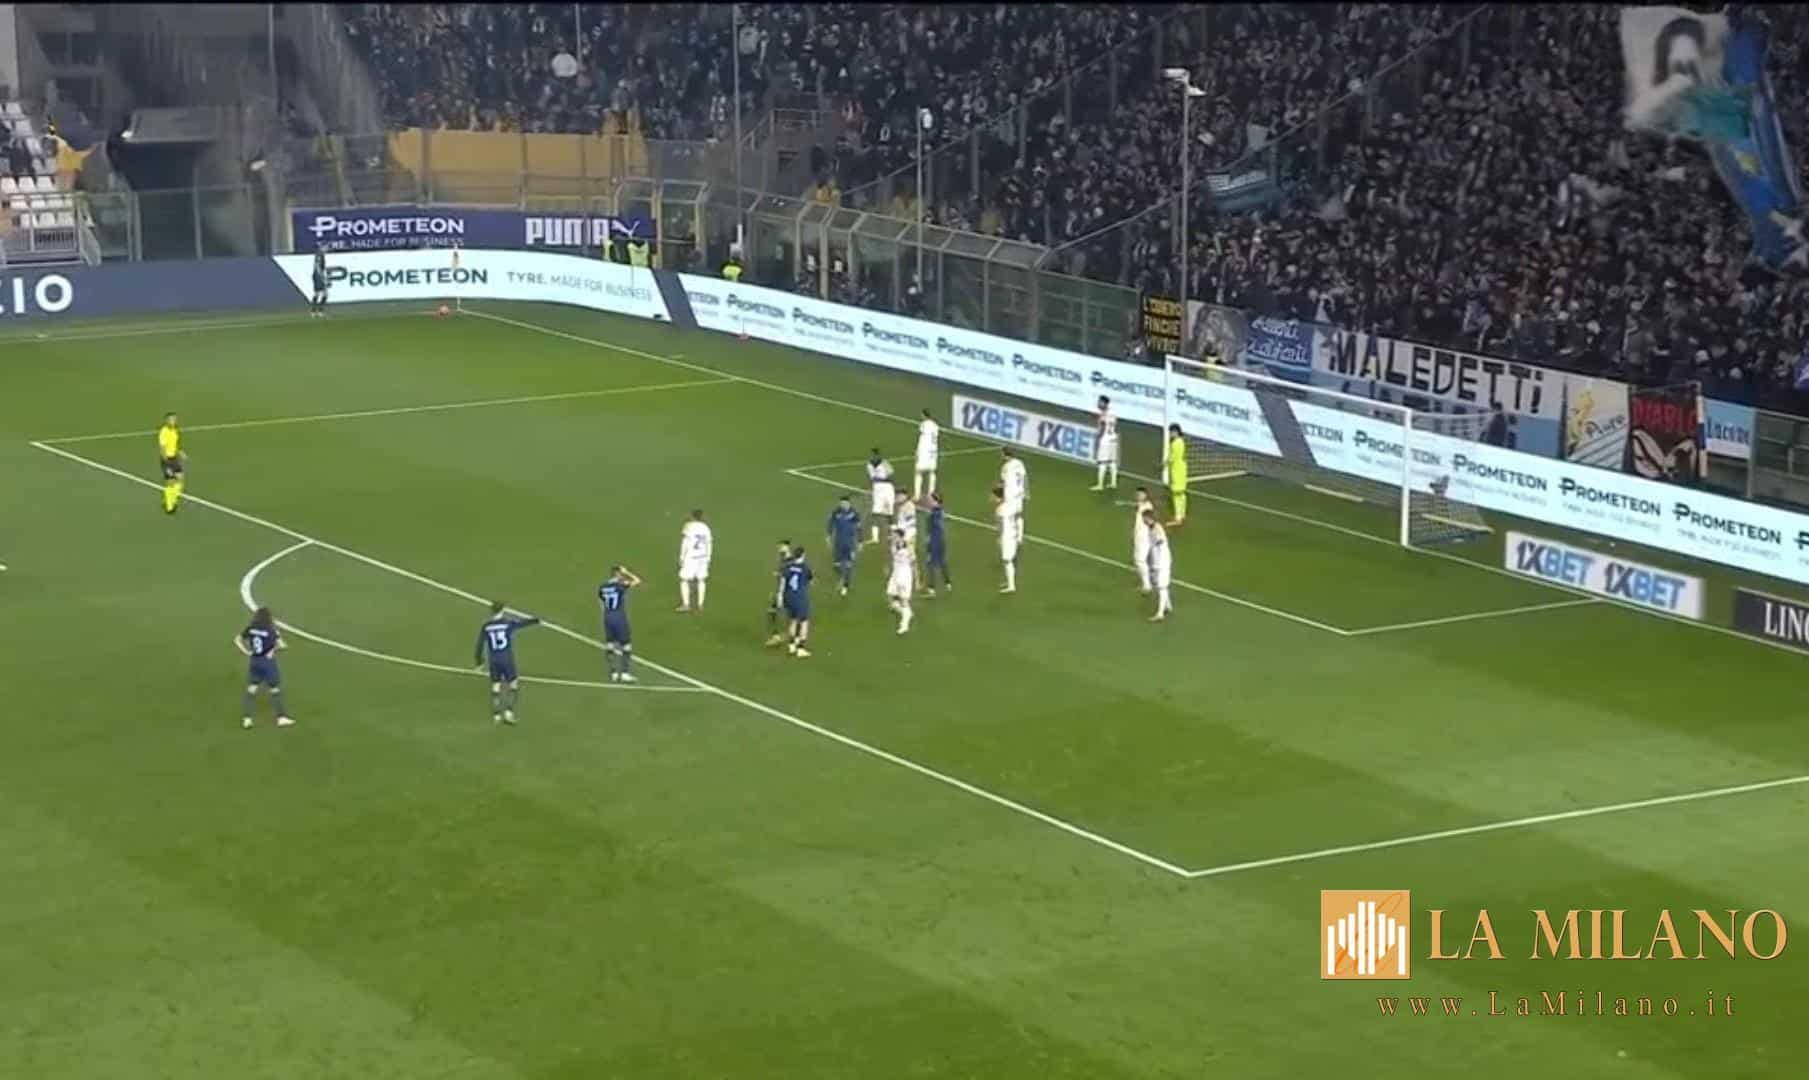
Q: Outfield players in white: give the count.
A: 10